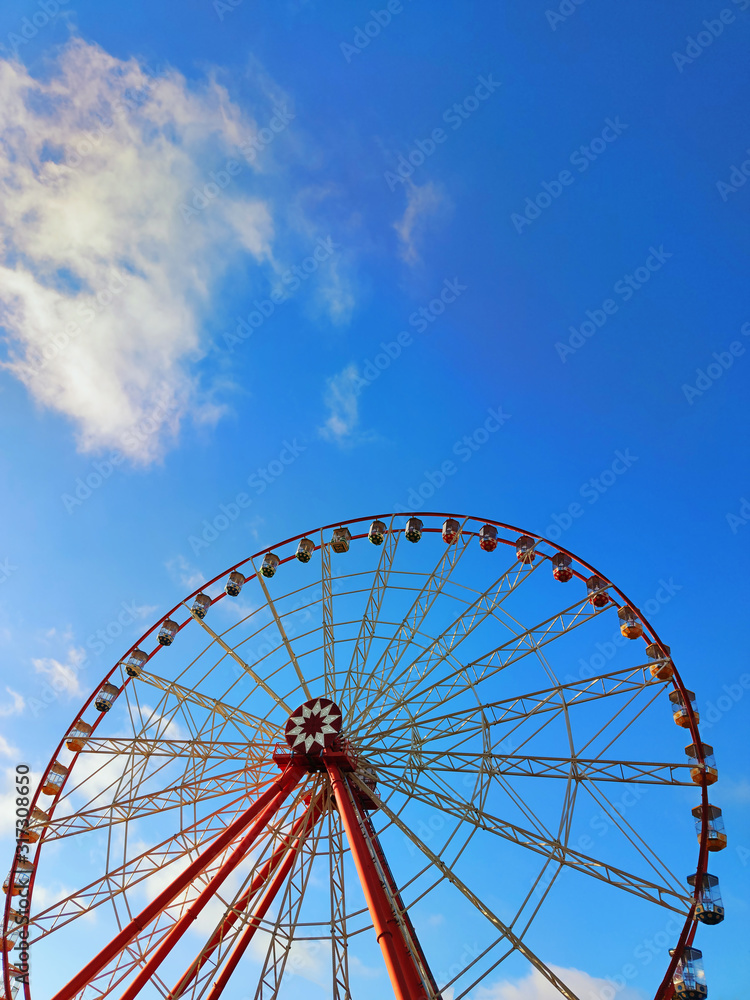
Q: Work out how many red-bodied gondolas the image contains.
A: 5